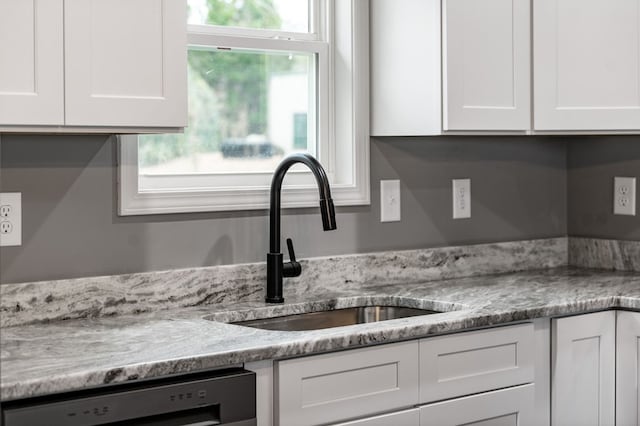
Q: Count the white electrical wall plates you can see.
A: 4